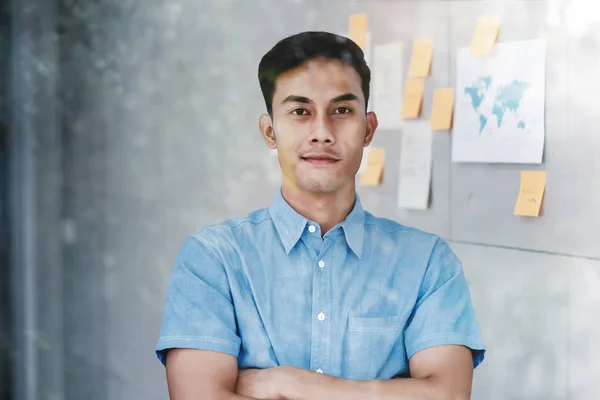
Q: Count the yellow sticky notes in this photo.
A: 7